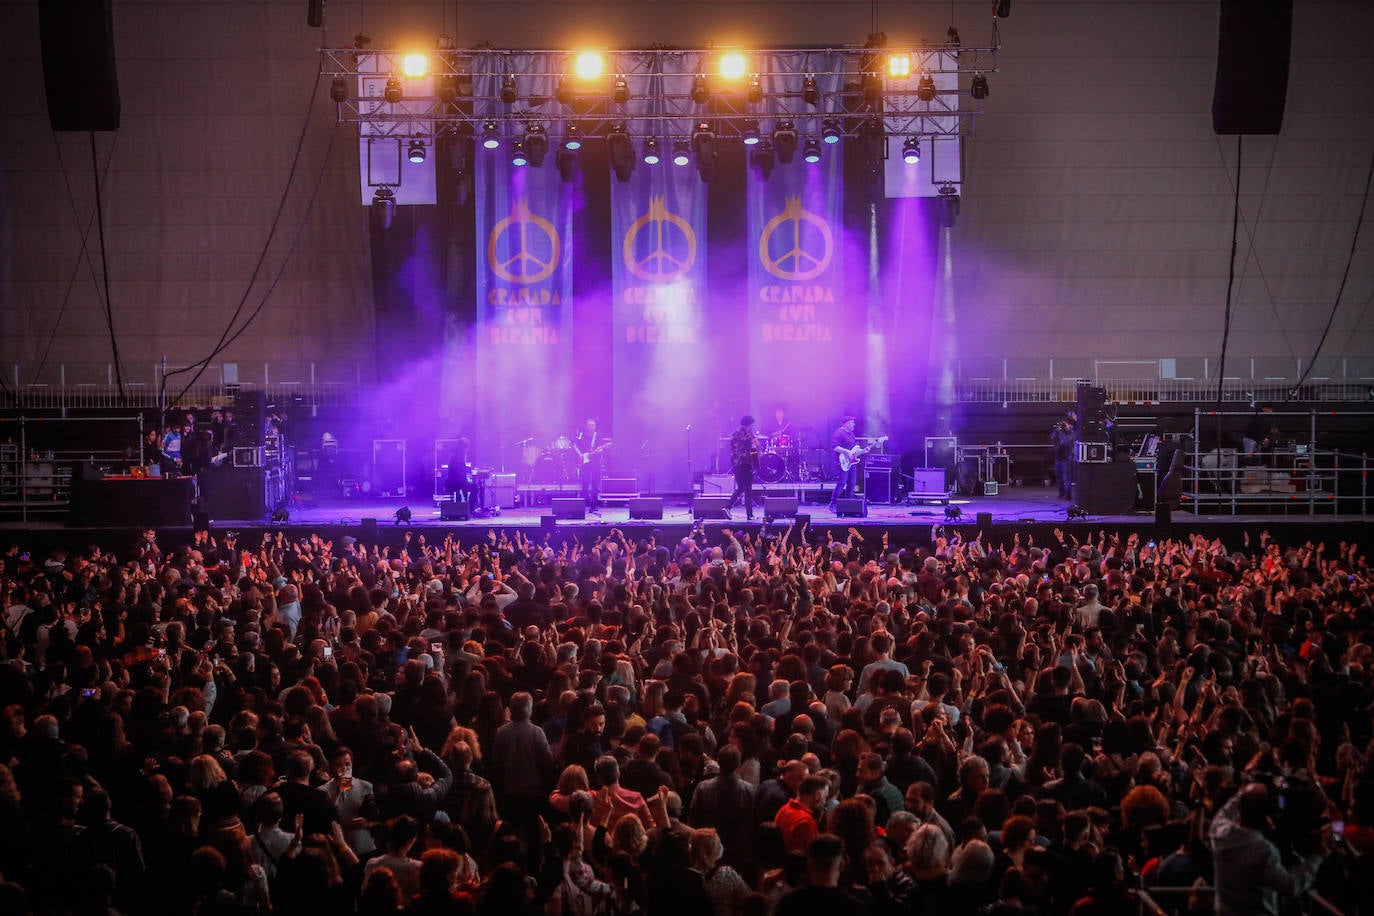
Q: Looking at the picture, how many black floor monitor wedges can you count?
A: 6